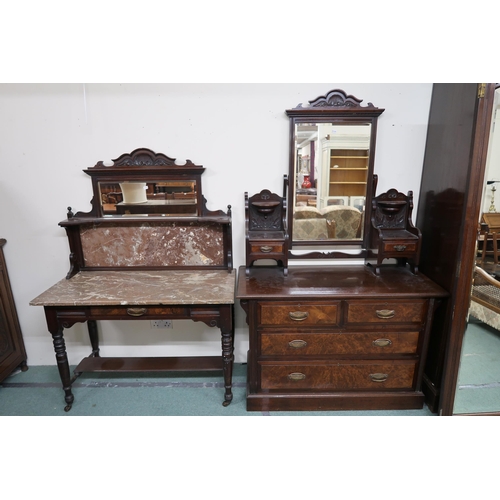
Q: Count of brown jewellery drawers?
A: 2